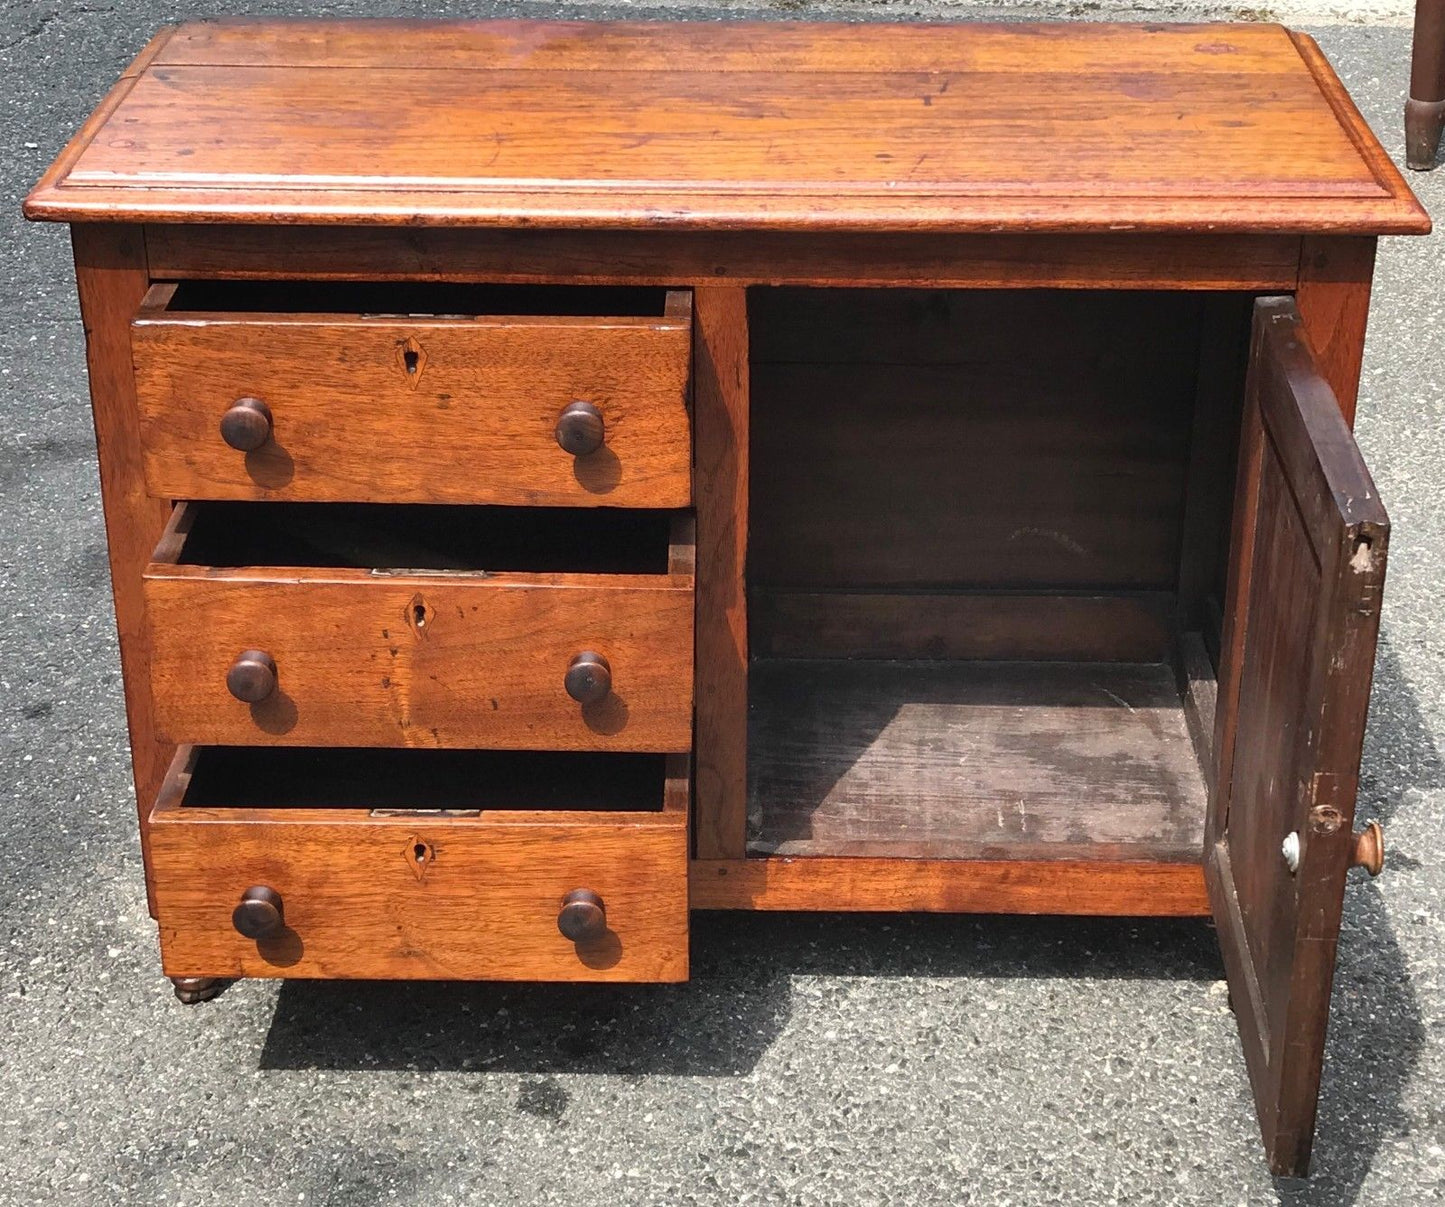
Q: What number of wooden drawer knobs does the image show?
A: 6